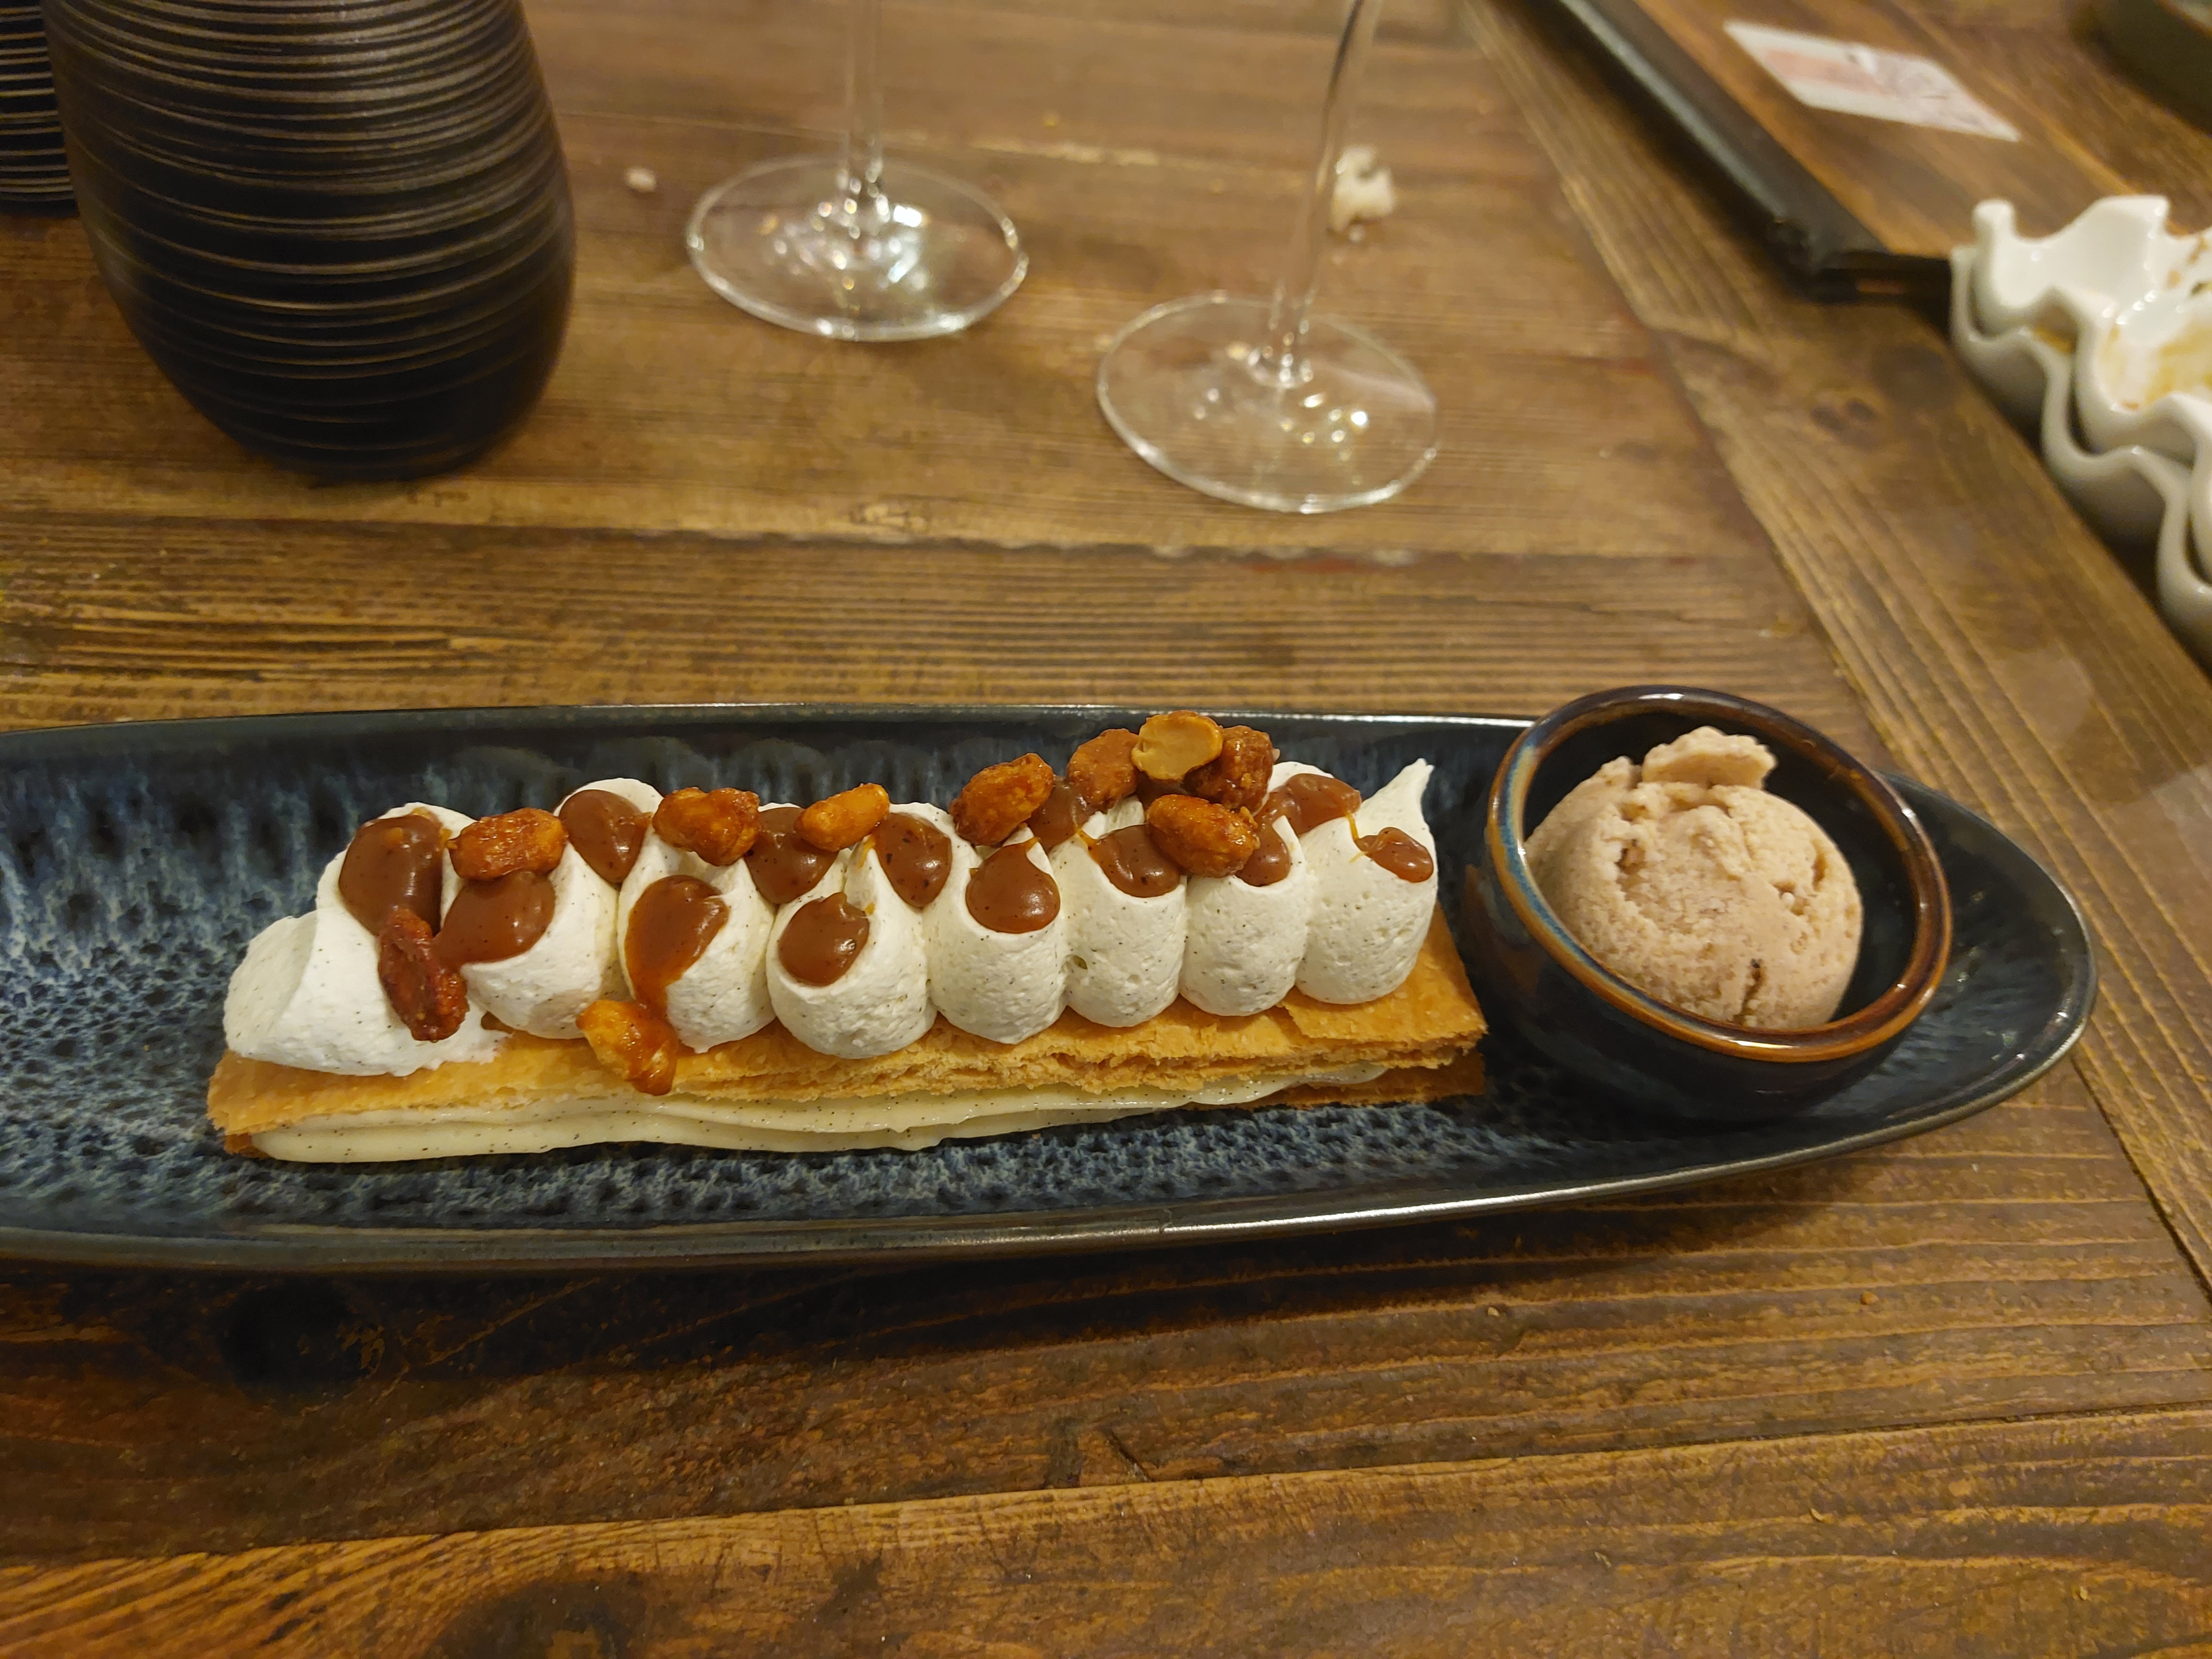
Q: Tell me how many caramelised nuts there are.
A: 10